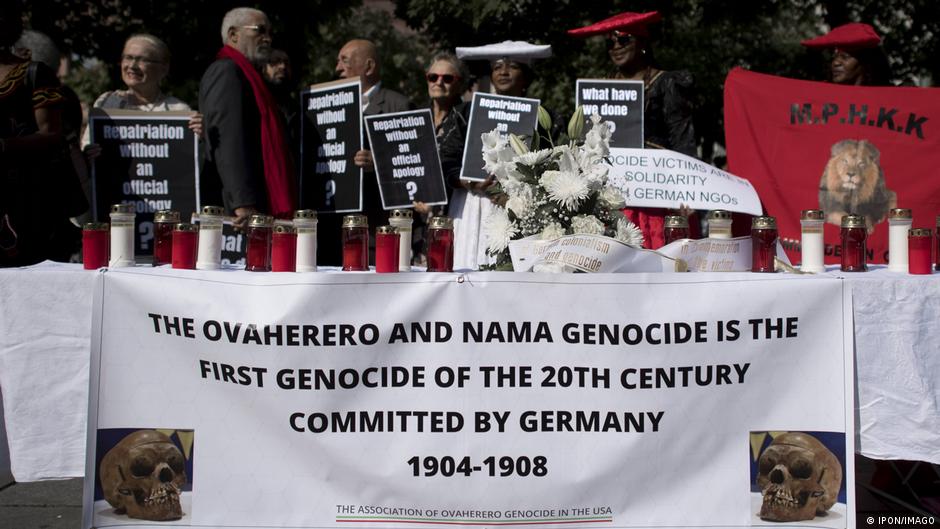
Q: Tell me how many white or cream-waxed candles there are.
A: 7